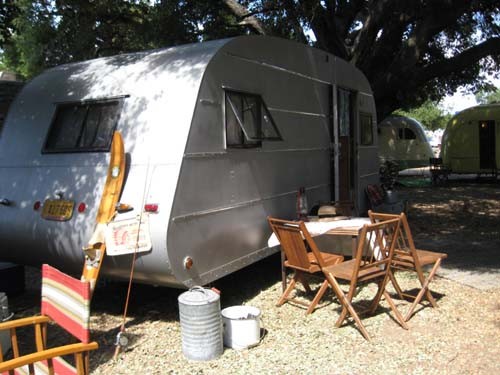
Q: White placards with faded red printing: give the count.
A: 1